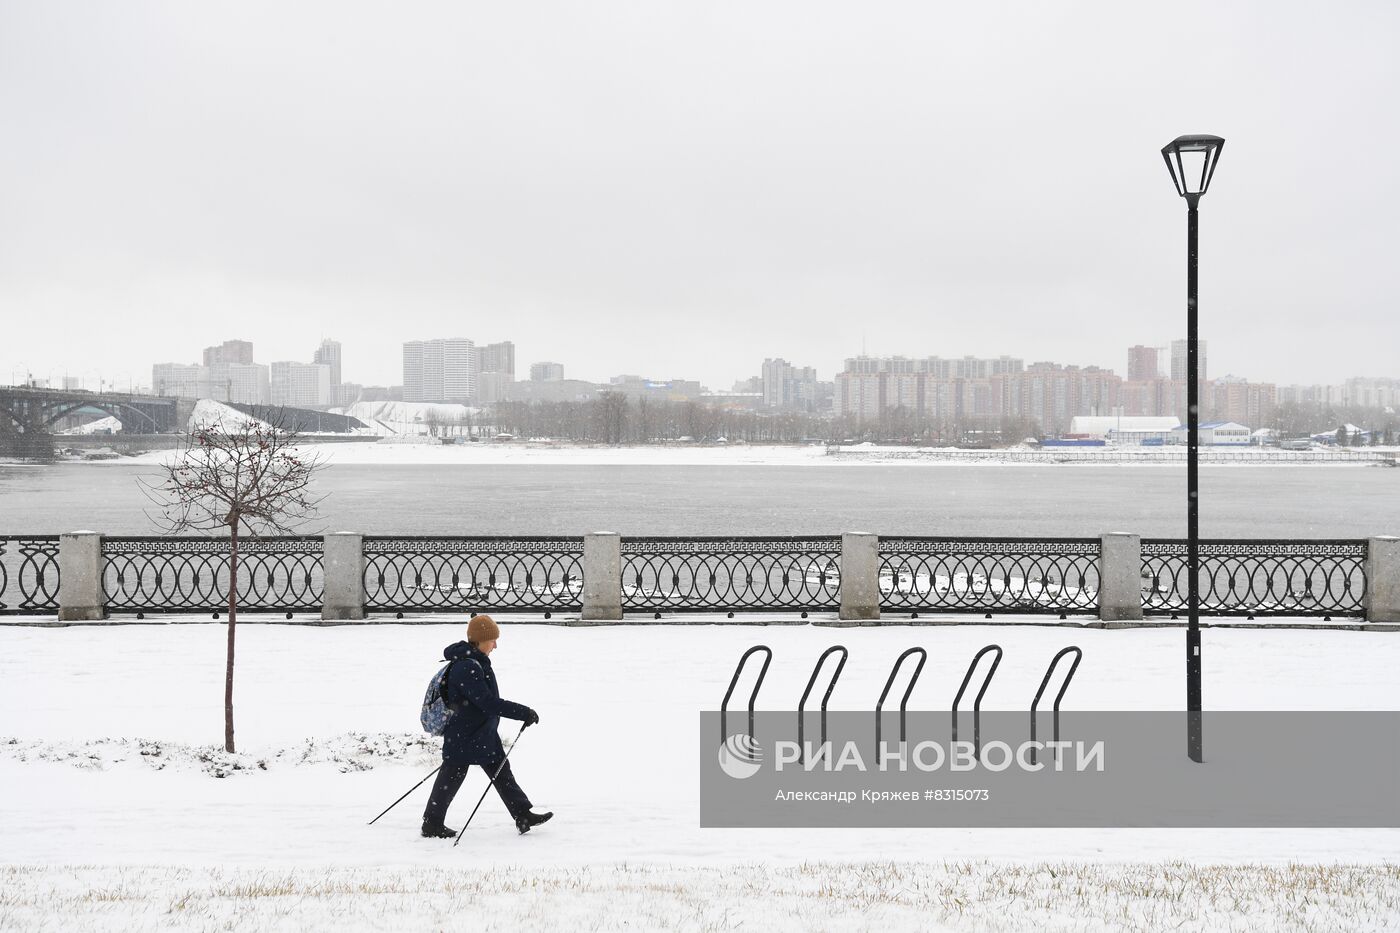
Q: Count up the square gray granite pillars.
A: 6